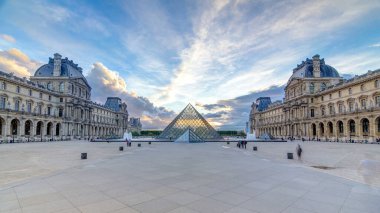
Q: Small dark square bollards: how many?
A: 7